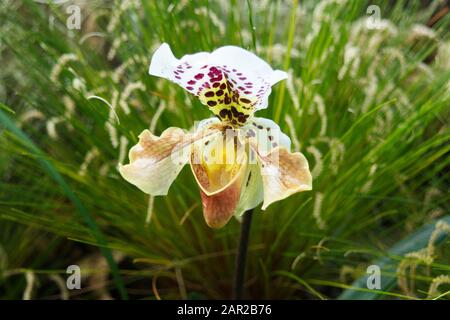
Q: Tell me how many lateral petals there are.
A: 2